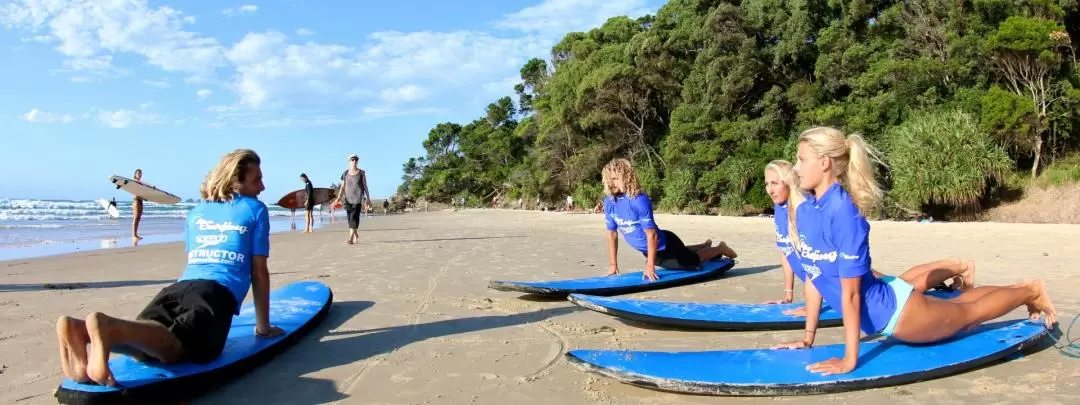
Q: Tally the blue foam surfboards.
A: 4